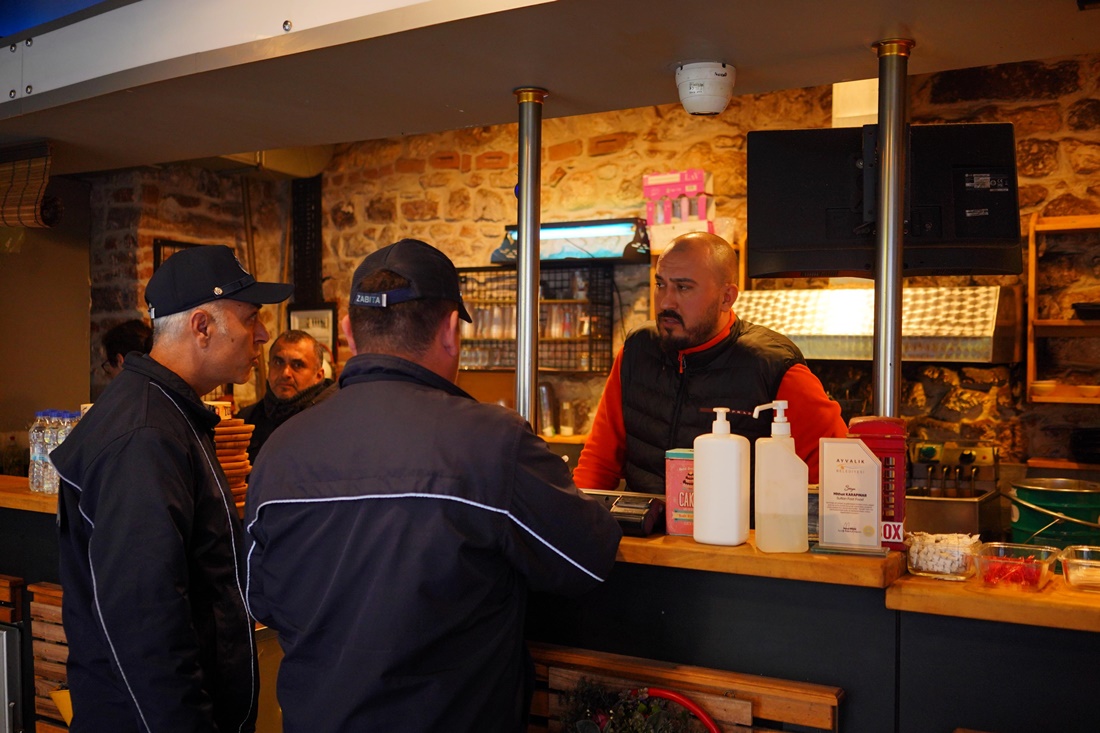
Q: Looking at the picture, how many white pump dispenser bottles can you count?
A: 2